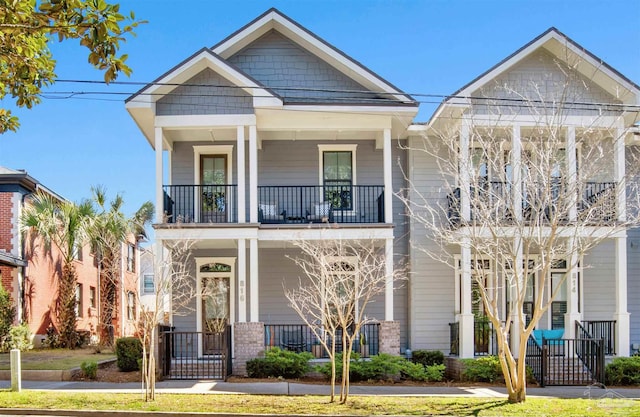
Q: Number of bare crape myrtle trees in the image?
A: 3